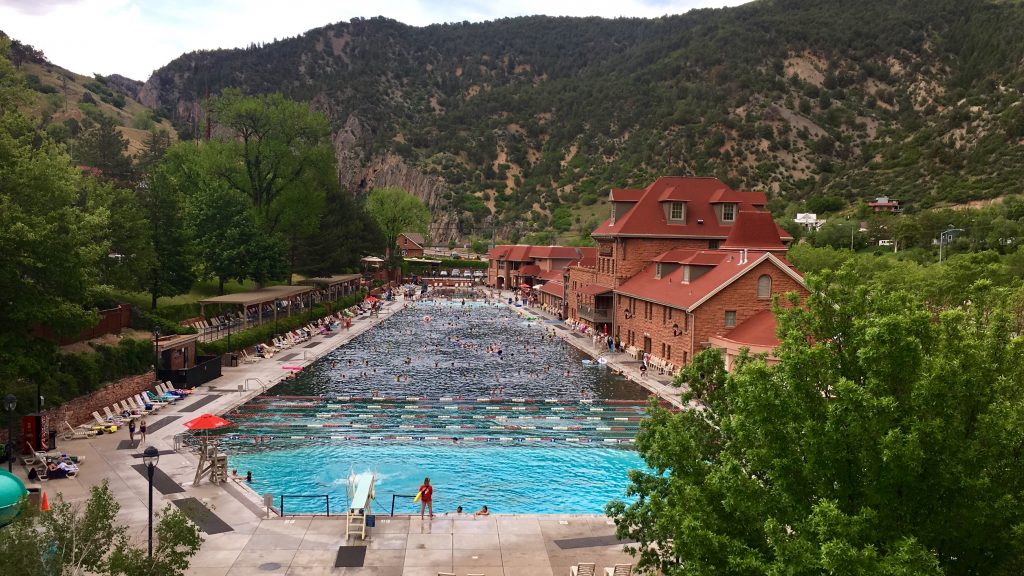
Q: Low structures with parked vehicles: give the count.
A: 1